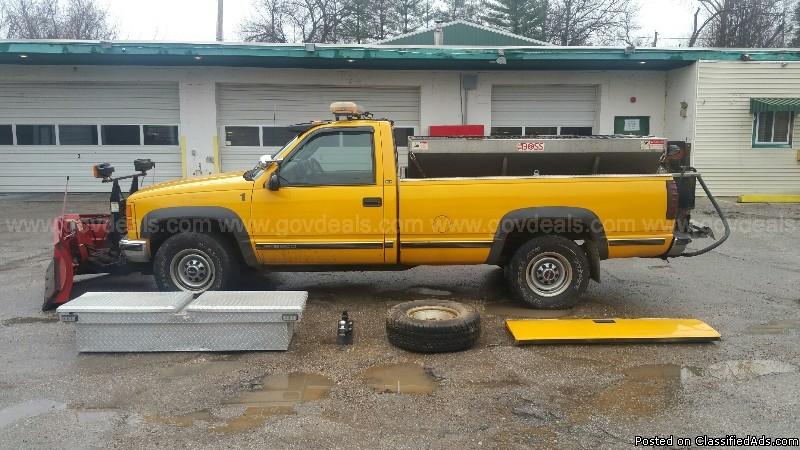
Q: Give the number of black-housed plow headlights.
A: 2